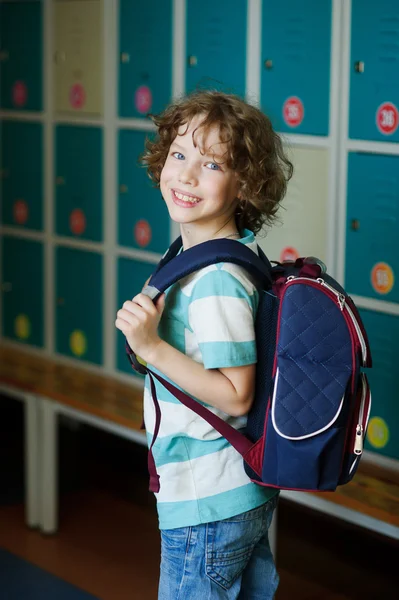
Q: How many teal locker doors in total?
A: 13